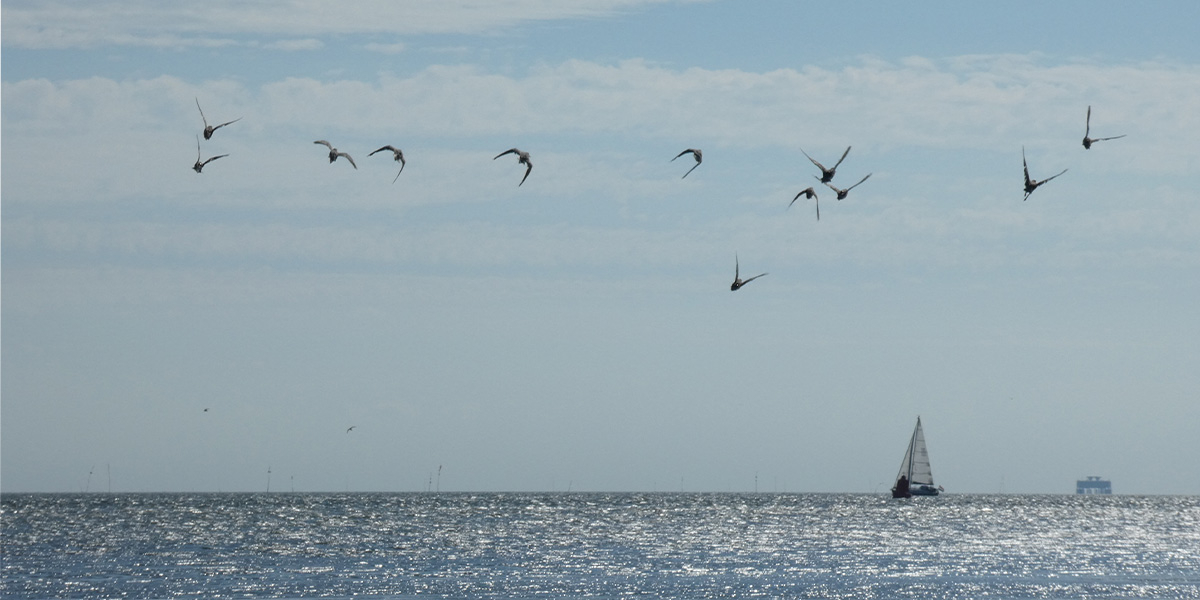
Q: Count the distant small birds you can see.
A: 2